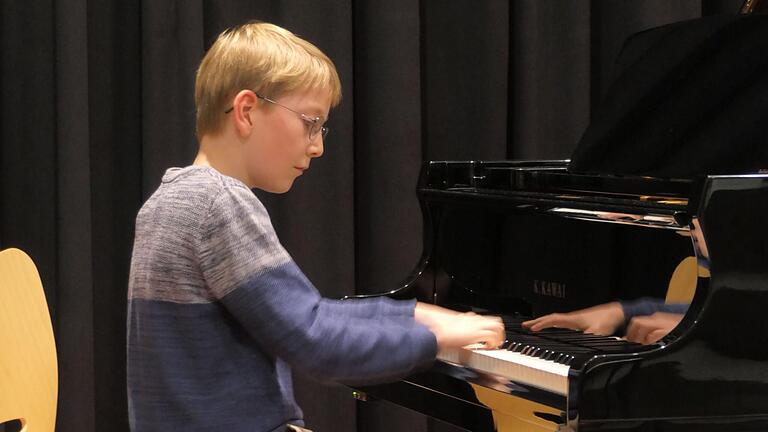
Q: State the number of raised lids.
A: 1